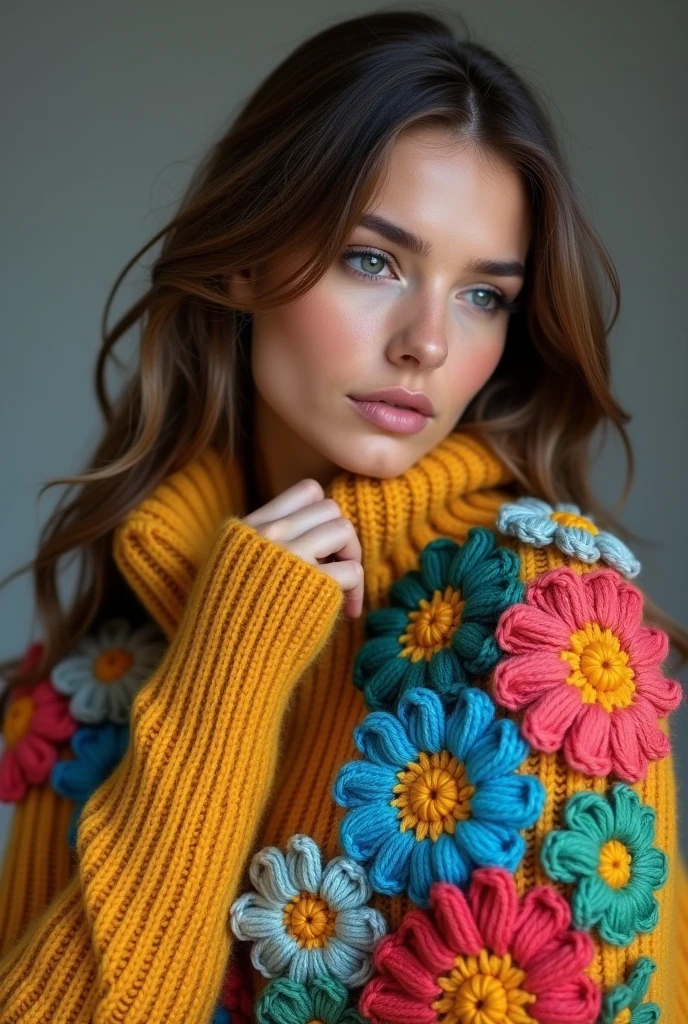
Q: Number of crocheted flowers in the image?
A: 12